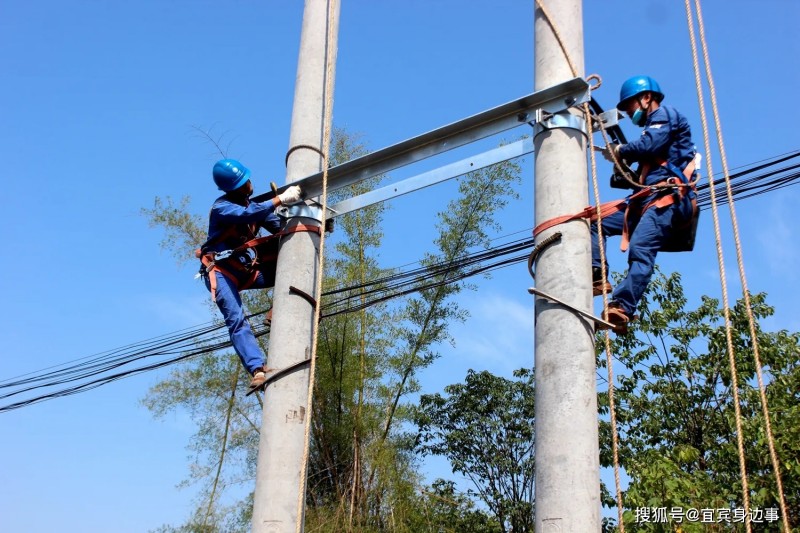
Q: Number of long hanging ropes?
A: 4